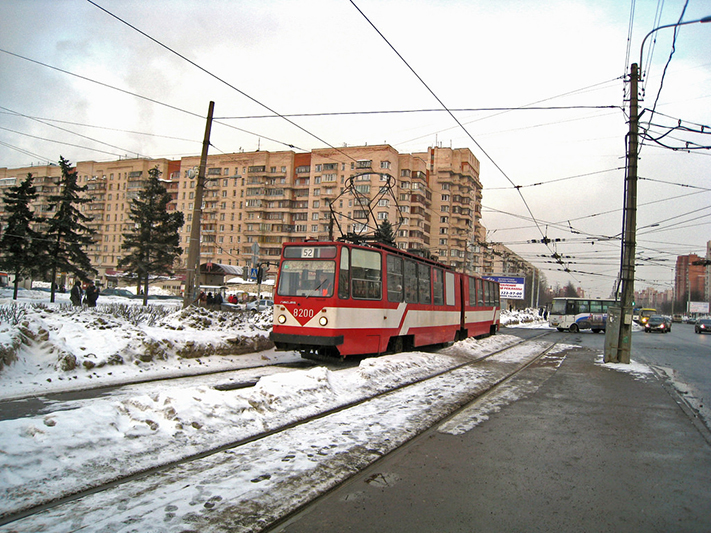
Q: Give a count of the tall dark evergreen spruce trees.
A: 3